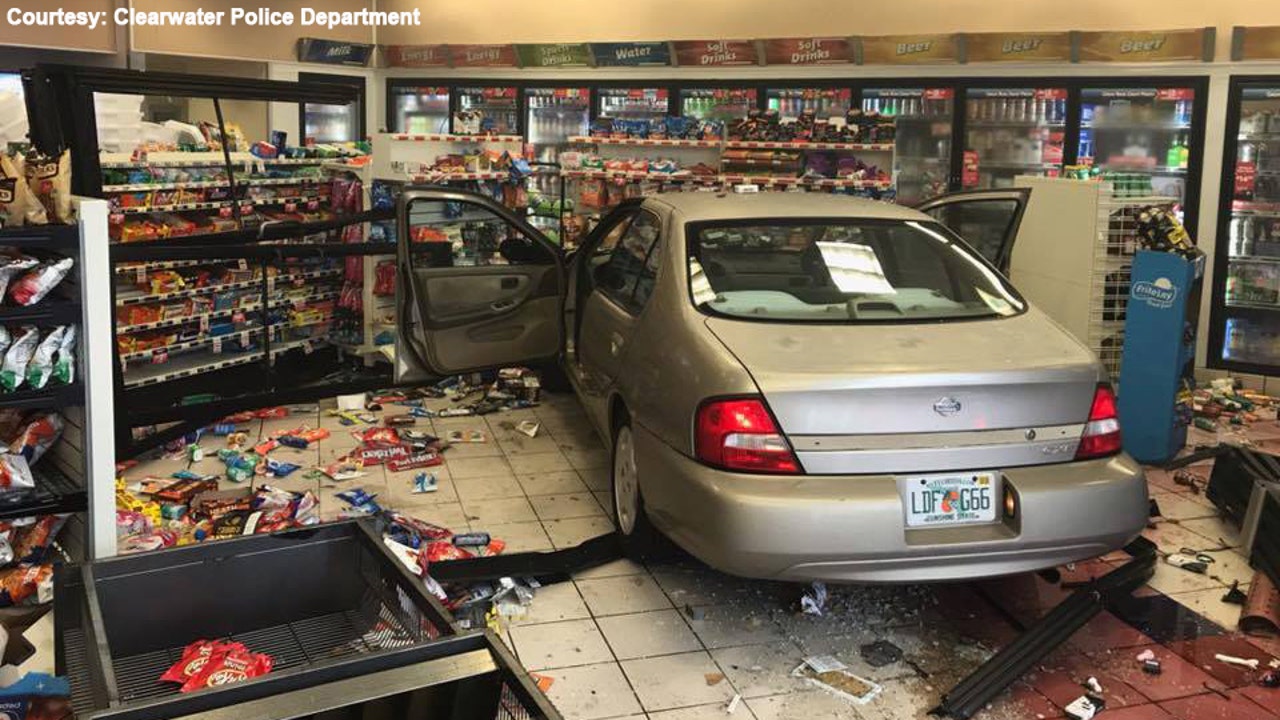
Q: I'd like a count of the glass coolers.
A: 11